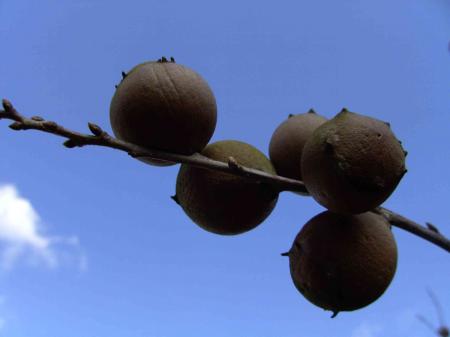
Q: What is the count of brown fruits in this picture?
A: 5